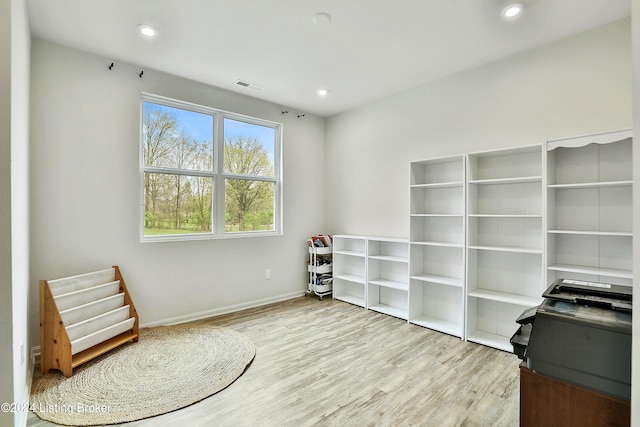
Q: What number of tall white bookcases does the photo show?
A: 3